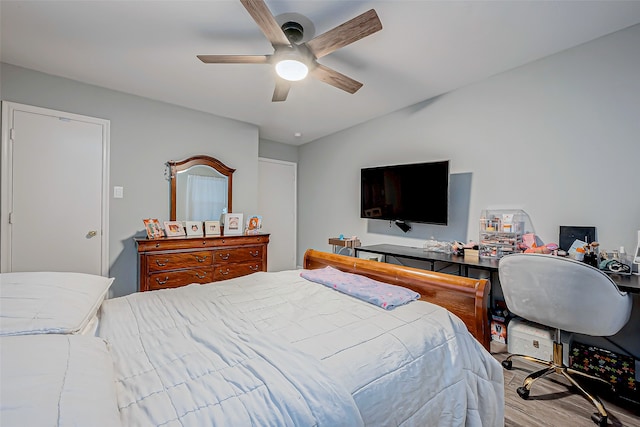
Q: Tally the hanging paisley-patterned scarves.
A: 0